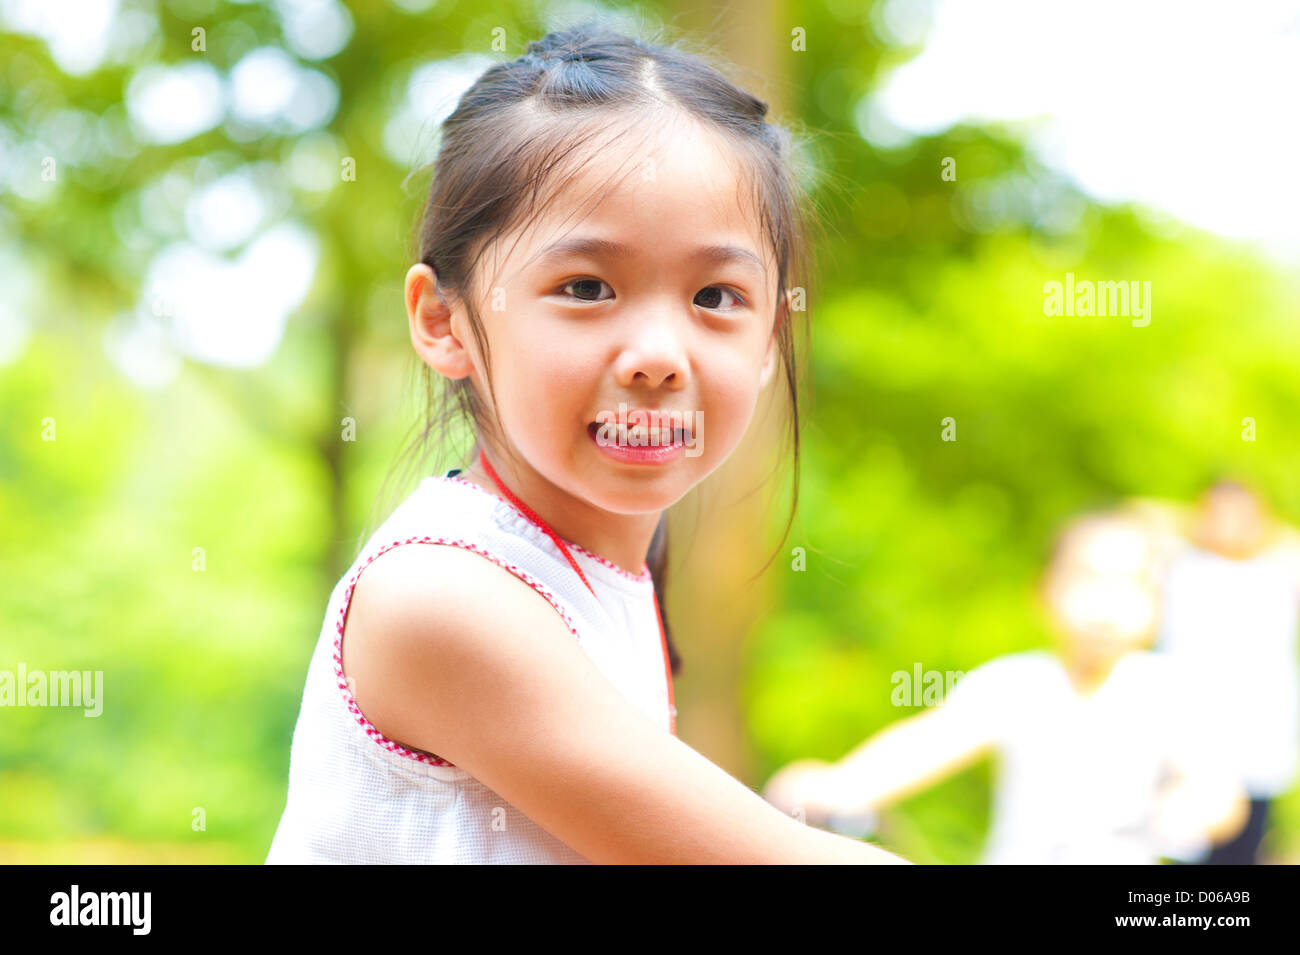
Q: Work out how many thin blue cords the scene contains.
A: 0